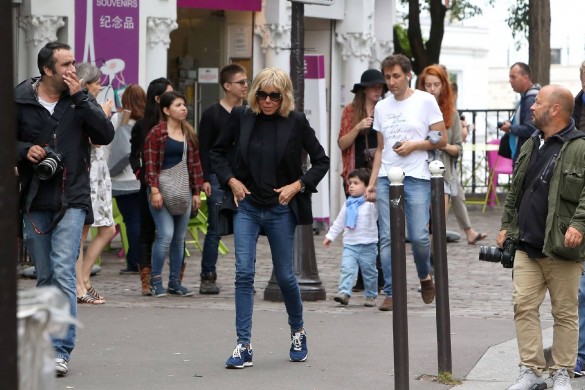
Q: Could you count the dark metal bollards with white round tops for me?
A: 2